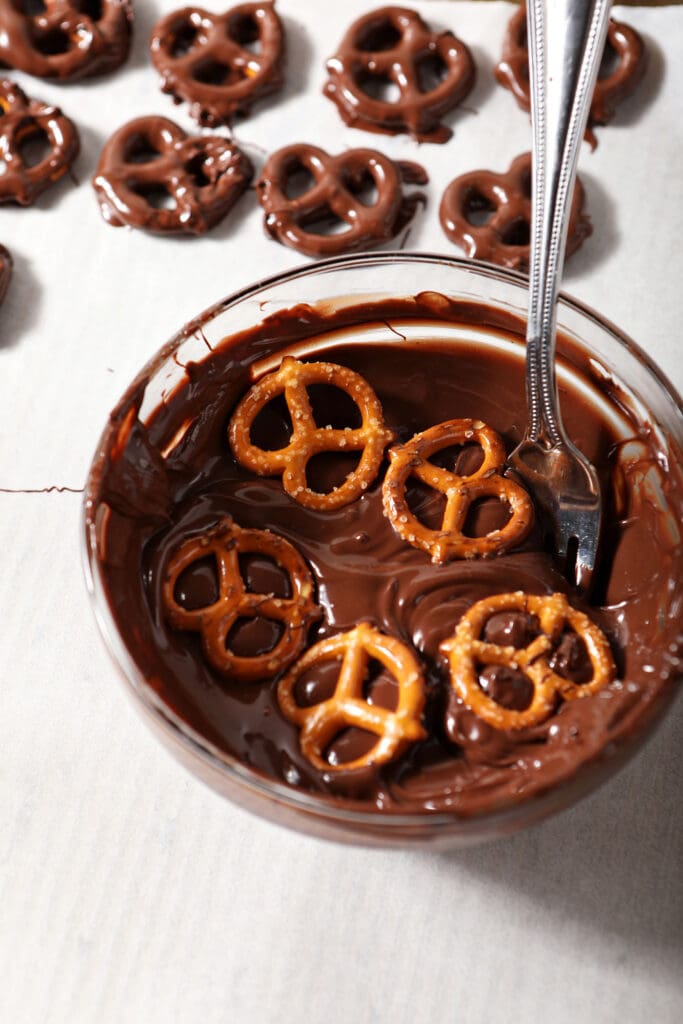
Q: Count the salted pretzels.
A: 5